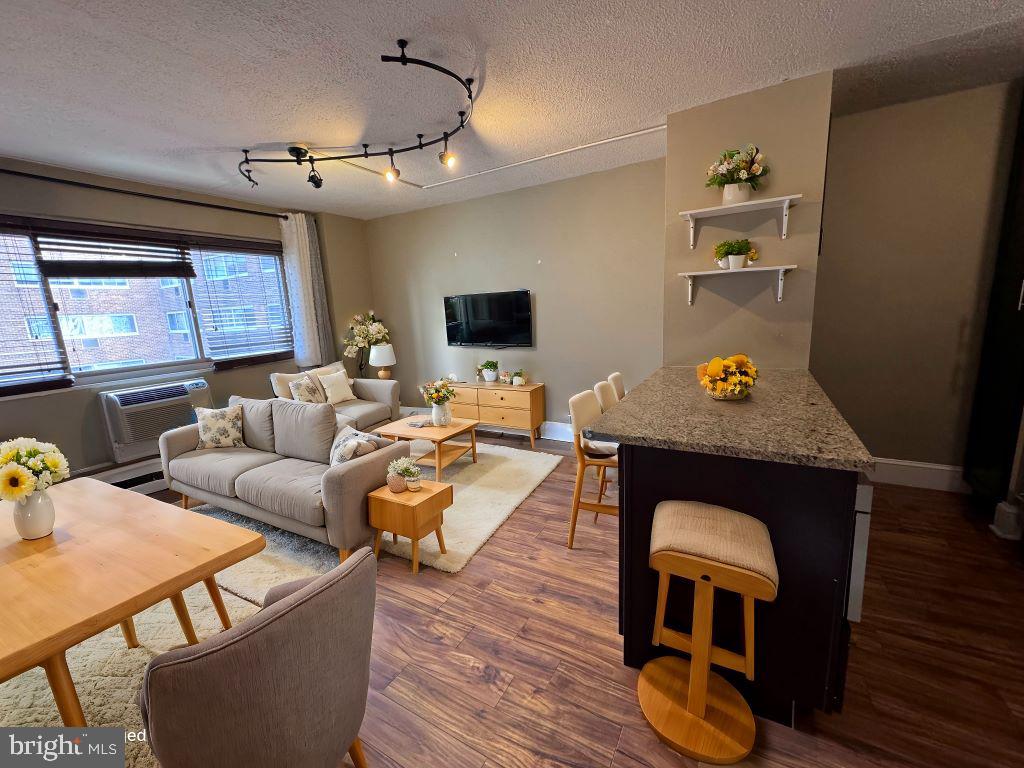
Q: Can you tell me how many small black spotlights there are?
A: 3